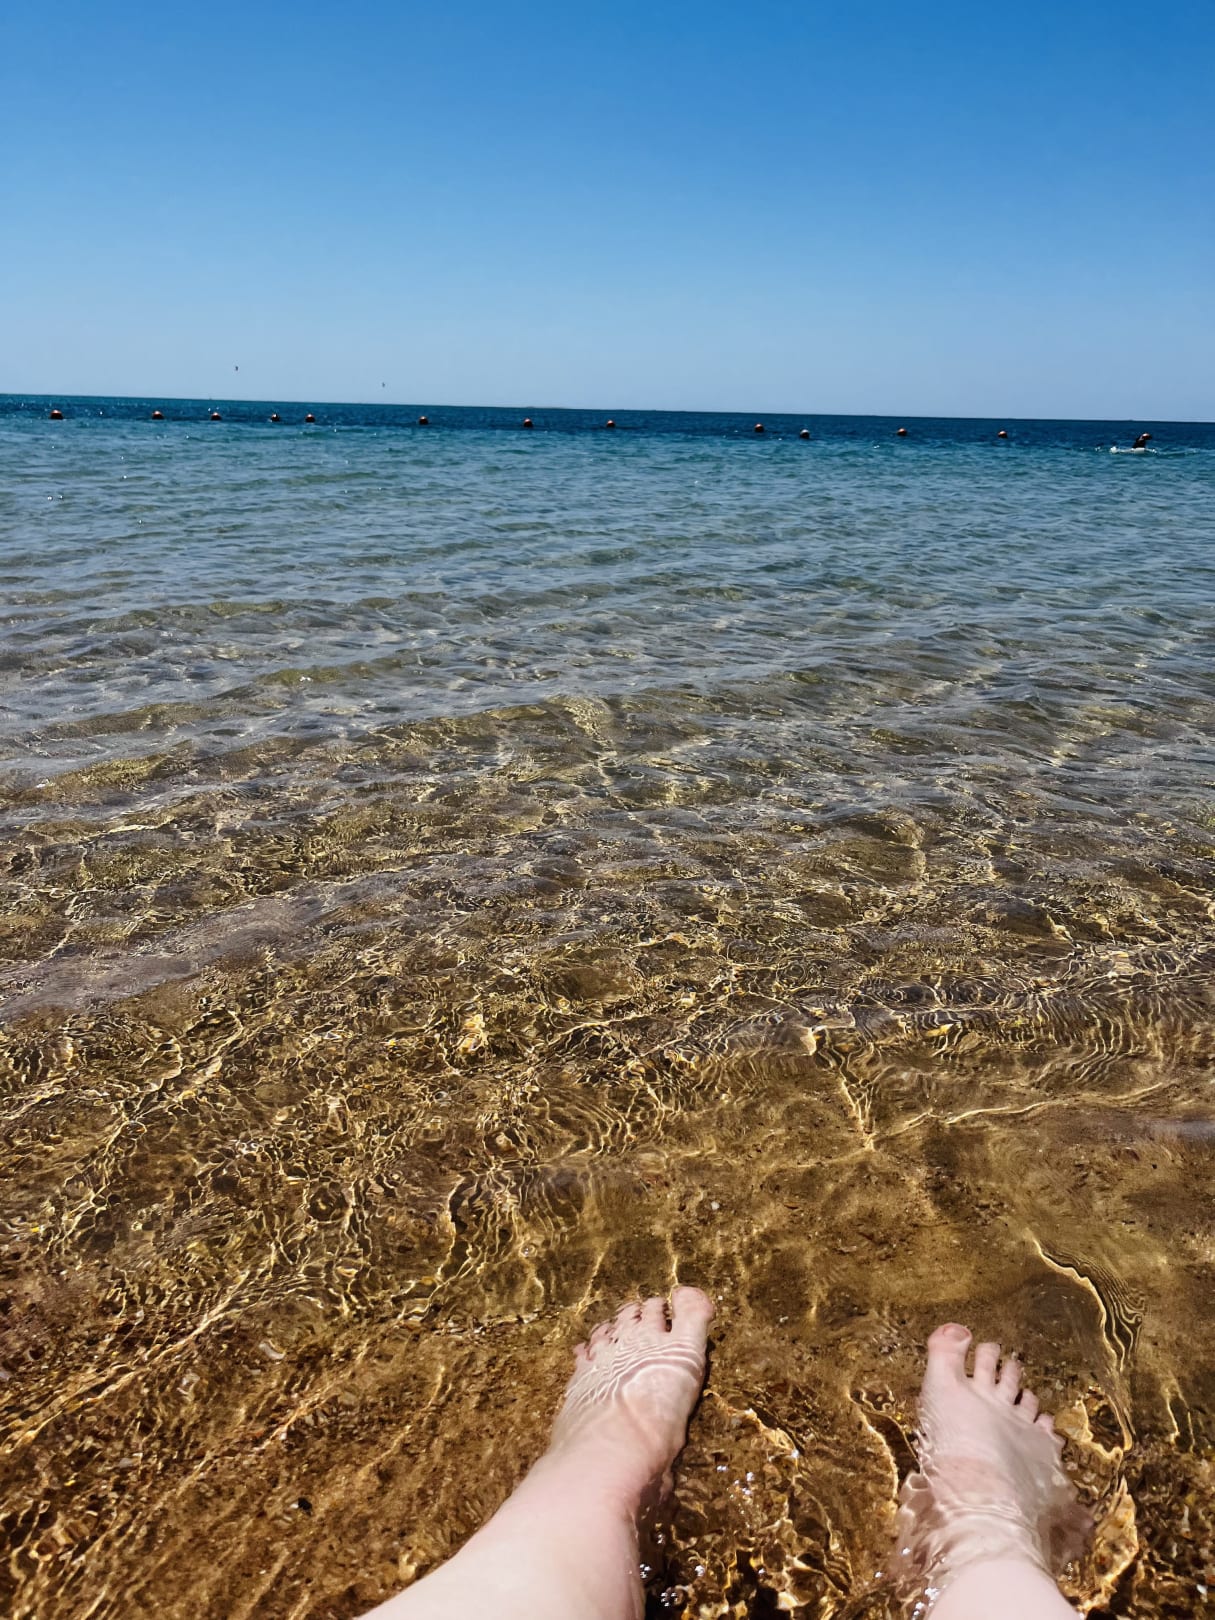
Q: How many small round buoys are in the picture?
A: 12